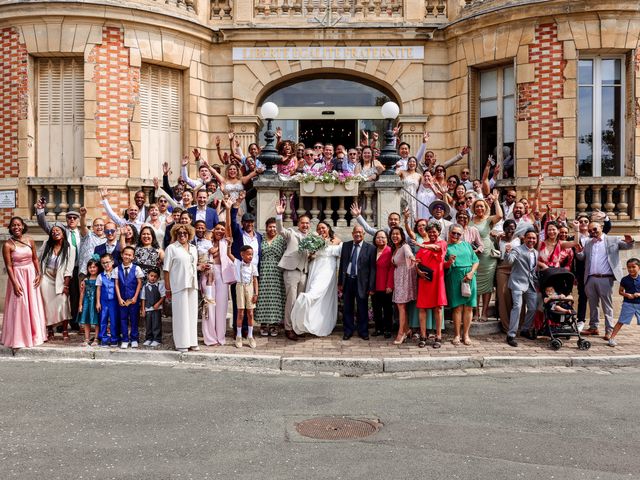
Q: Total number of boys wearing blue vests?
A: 2